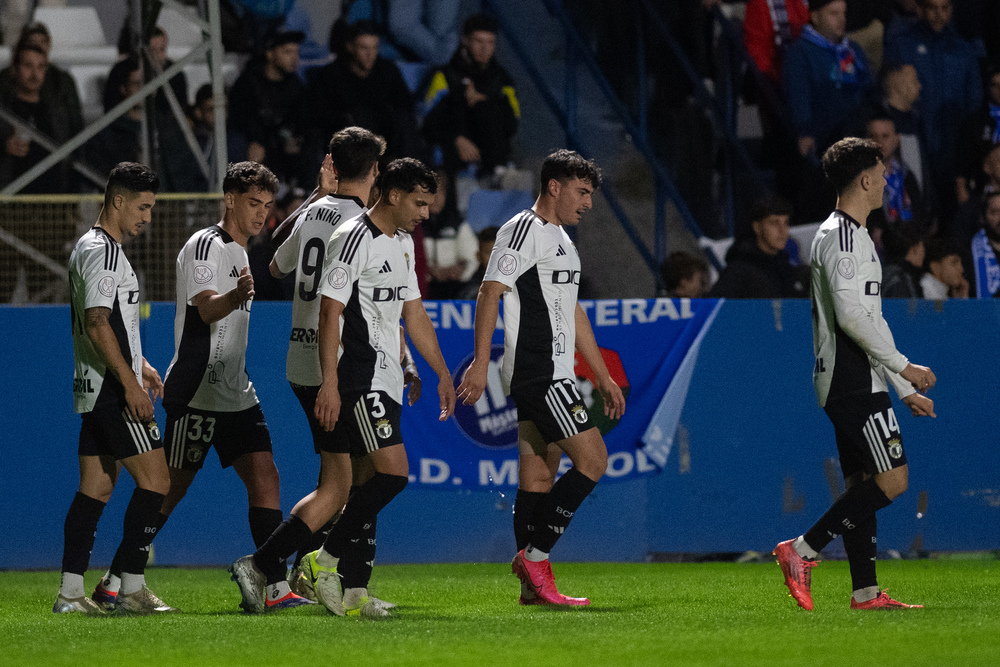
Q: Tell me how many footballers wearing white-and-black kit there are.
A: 6